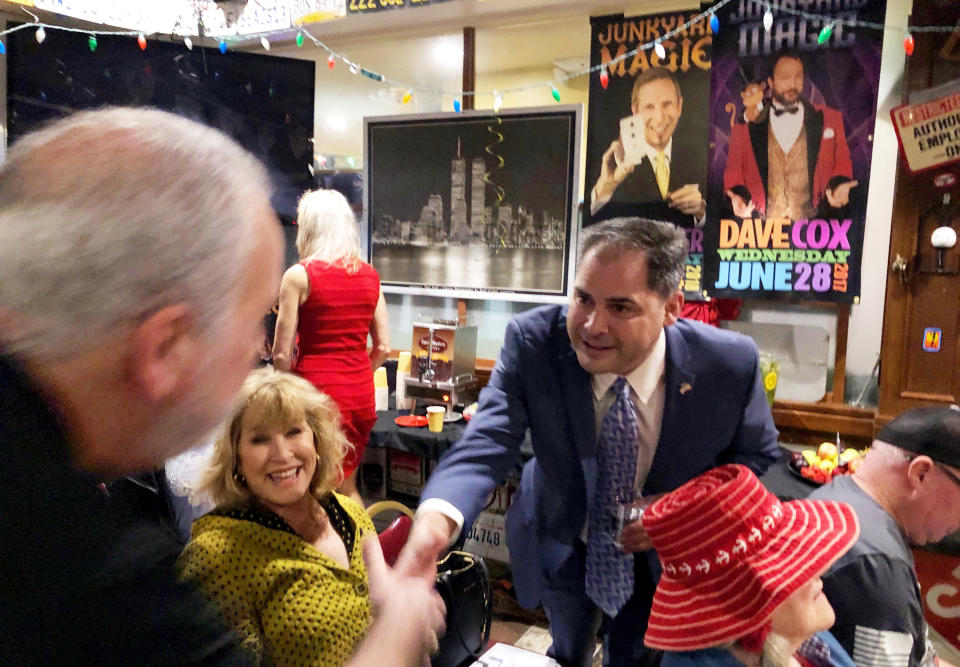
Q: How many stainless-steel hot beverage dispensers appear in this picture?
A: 1